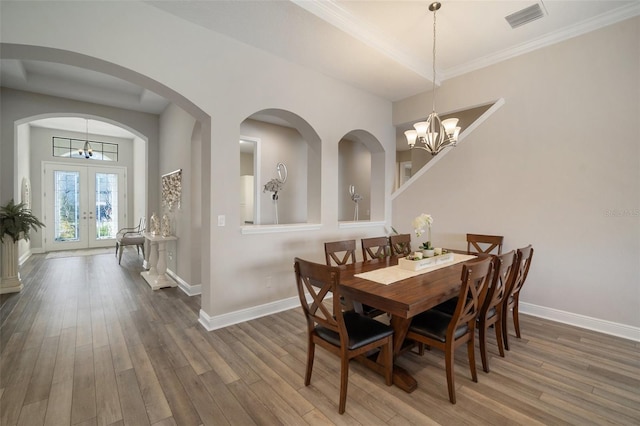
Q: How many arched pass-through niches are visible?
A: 2